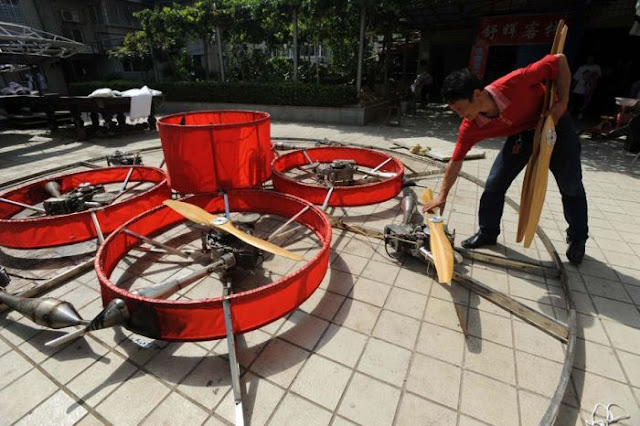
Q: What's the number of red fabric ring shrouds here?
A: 4